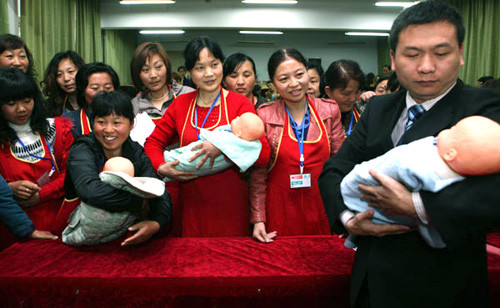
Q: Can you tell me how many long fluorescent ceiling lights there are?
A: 6